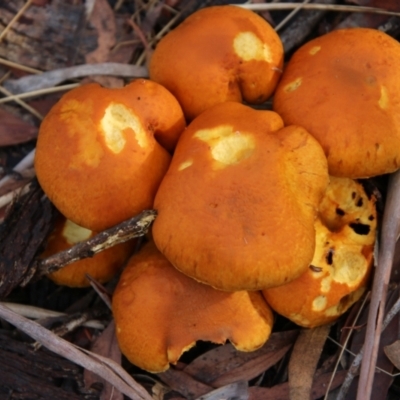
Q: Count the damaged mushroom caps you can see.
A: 7